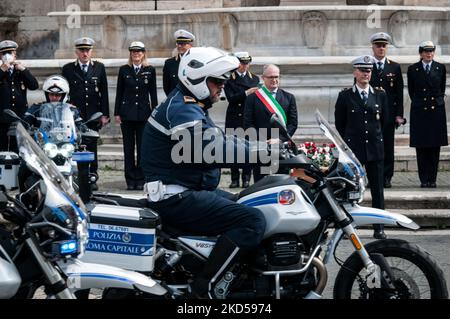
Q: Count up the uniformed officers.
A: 10